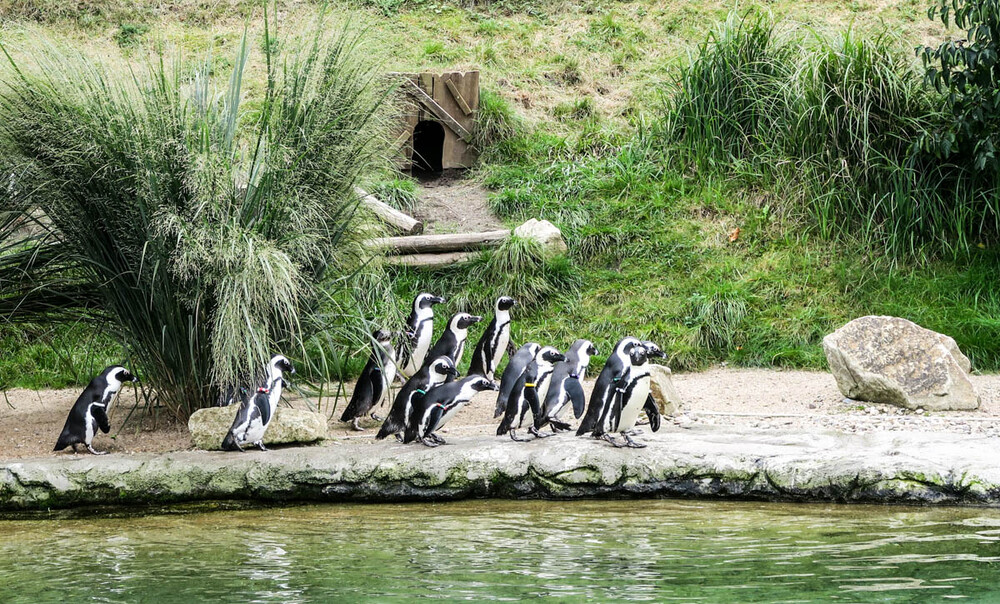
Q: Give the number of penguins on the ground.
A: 14